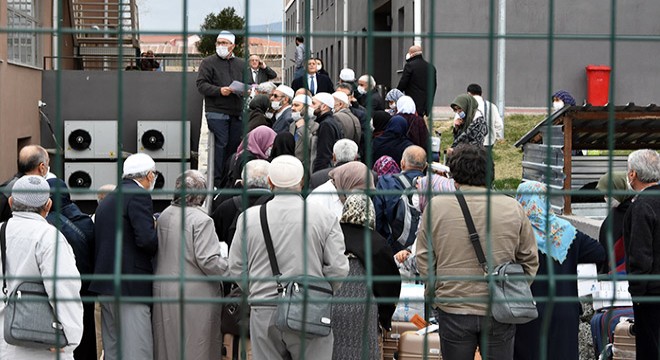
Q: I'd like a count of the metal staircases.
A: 1